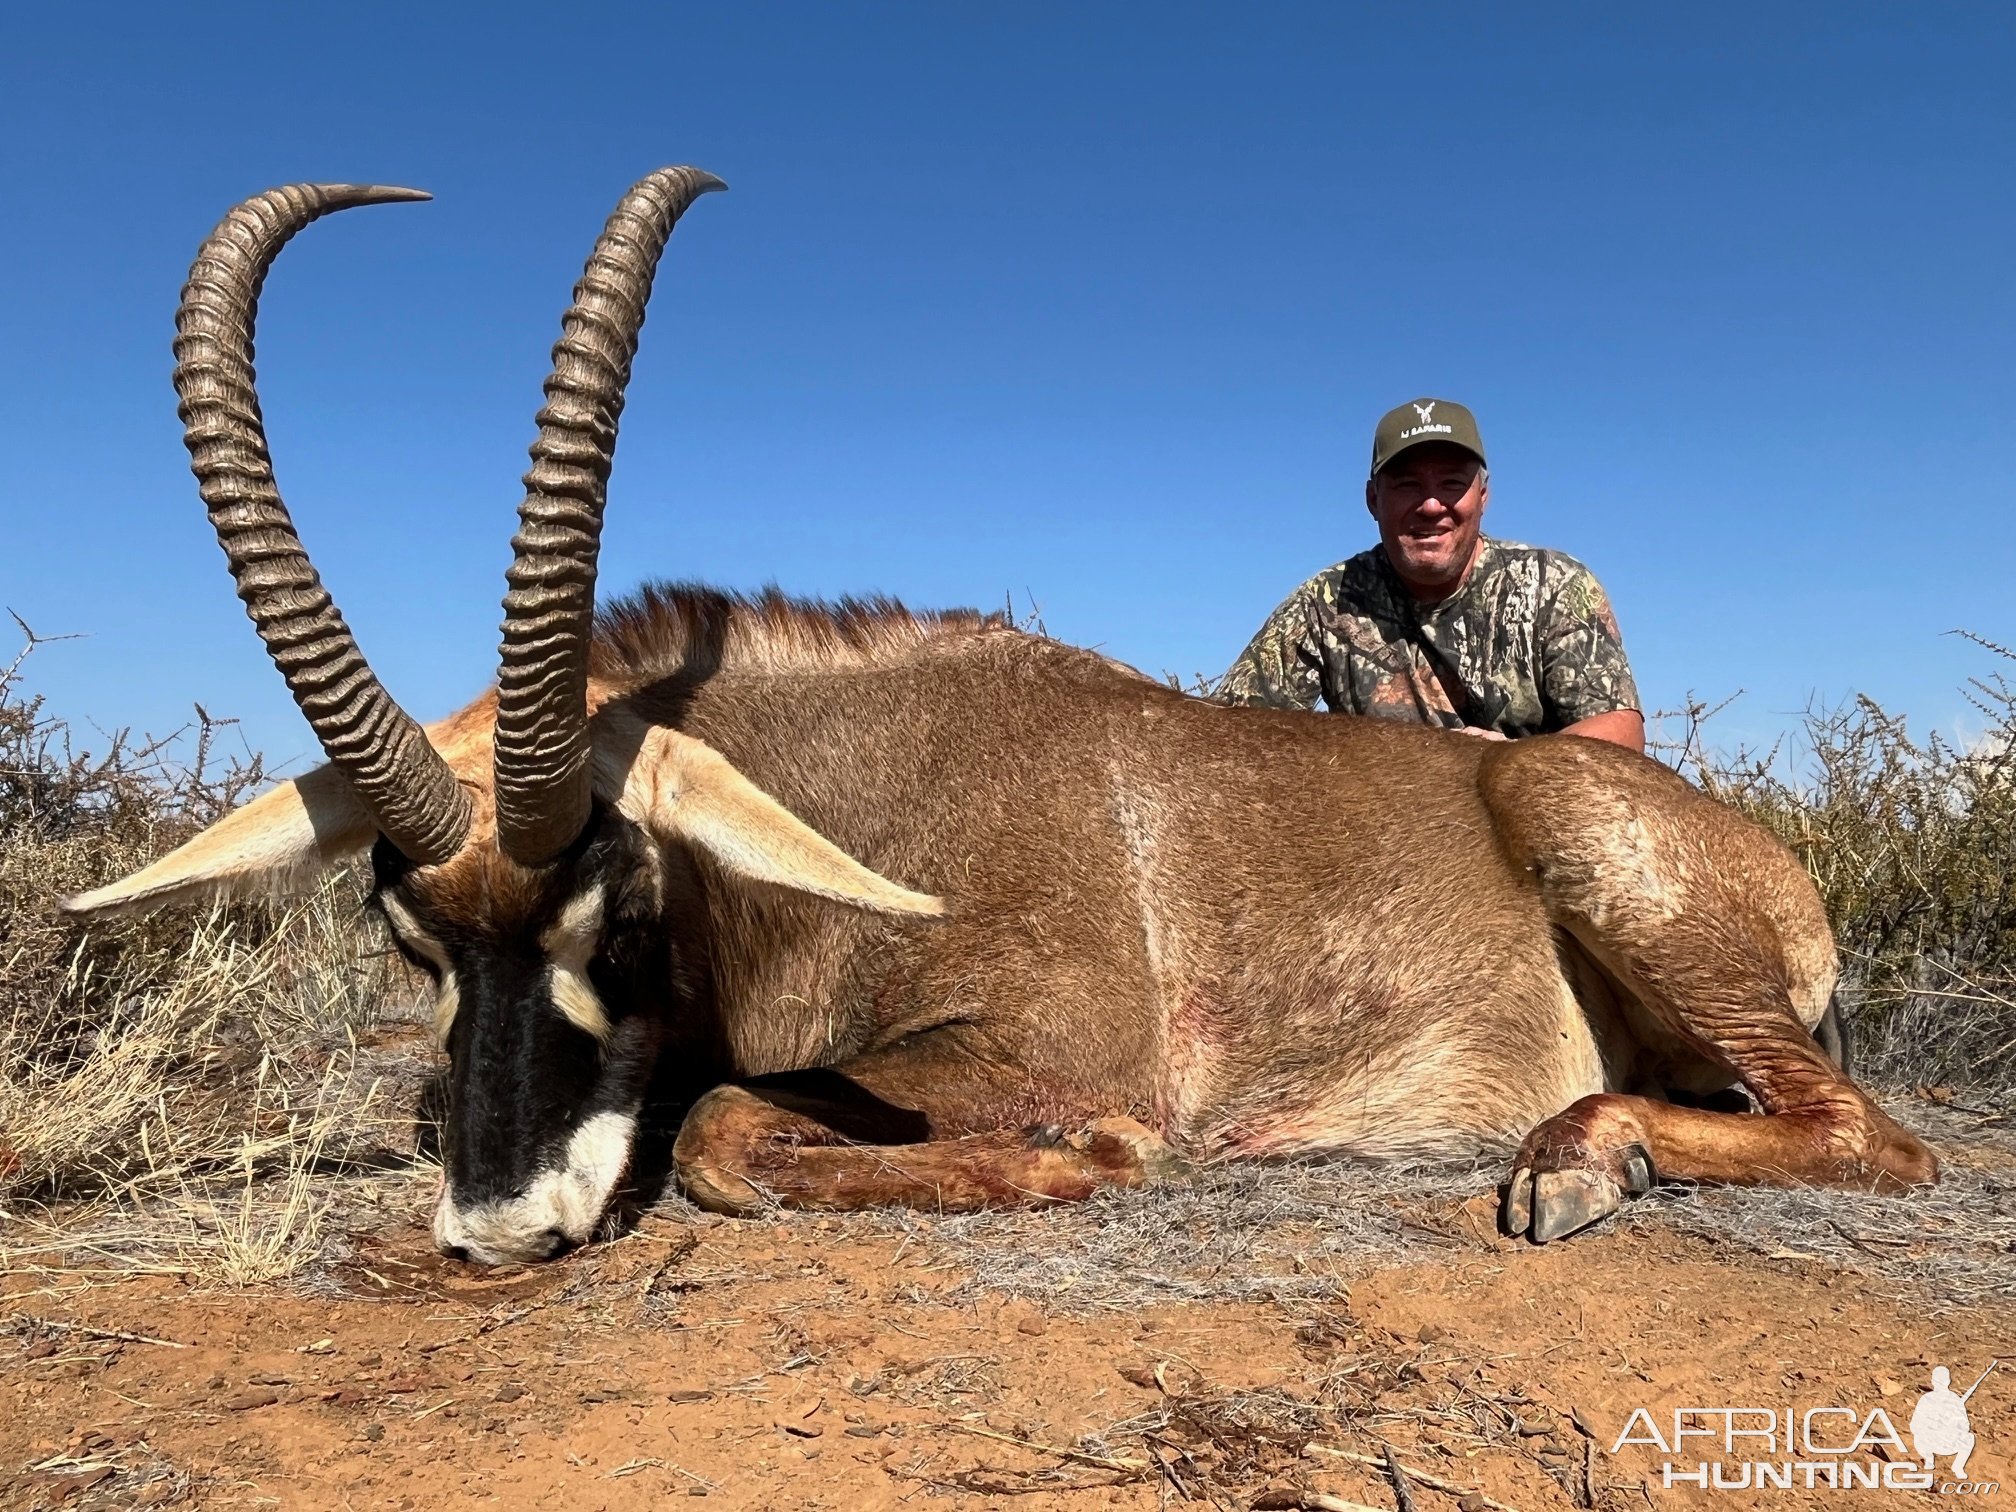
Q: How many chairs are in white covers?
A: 0